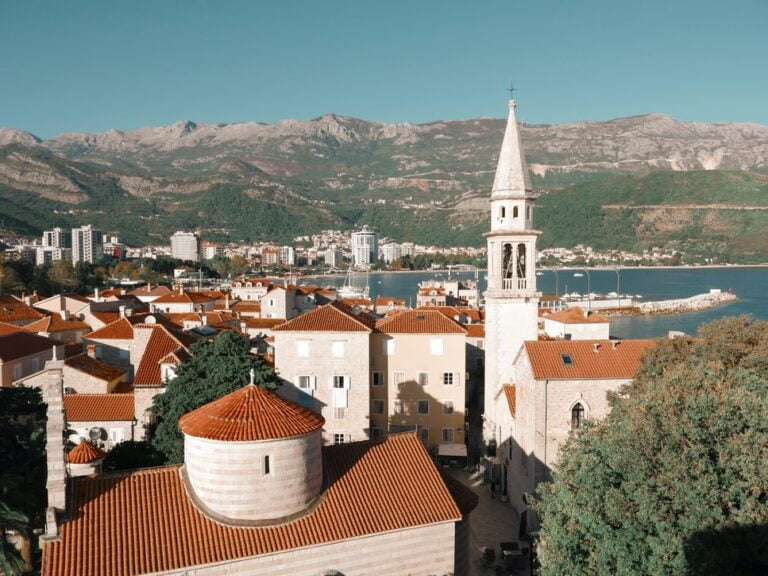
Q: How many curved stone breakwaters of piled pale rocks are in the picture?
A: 1